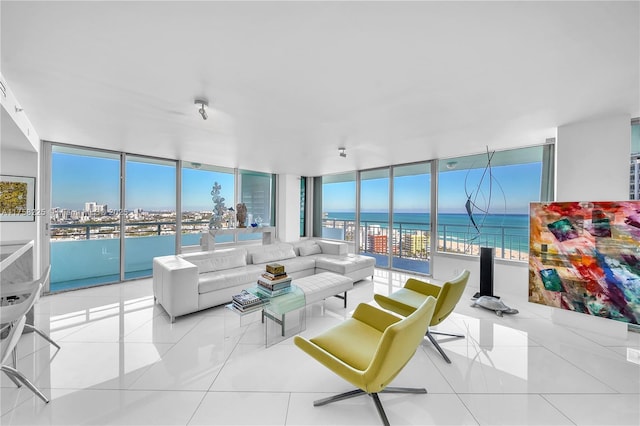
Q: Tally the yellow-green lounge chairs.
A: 2